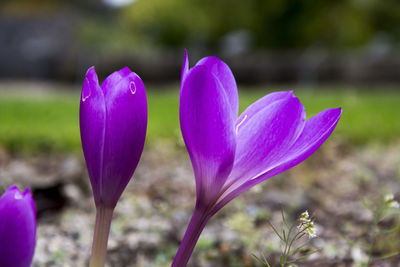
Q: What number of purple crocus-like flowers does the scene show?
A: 3